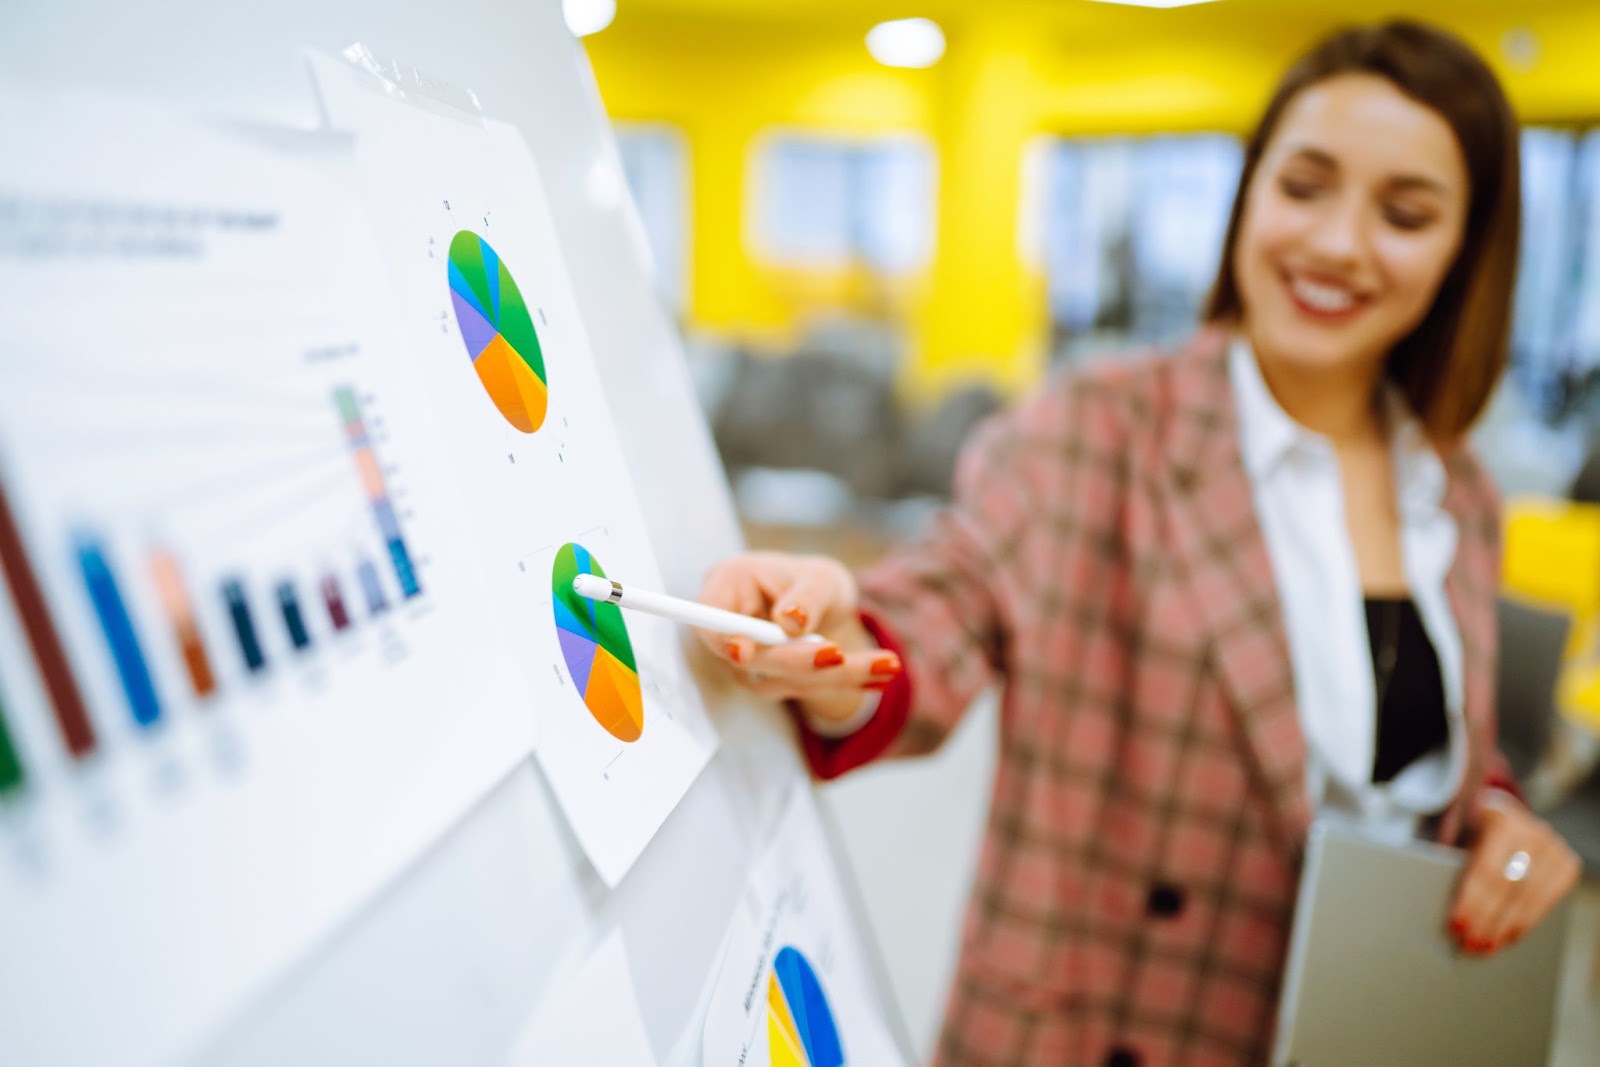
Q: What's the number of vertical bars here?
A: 9